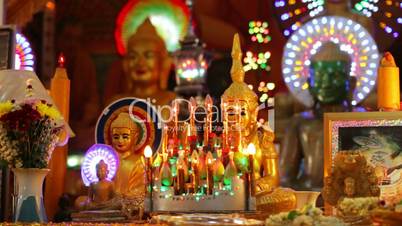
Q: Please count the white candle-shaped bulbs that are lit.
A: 2